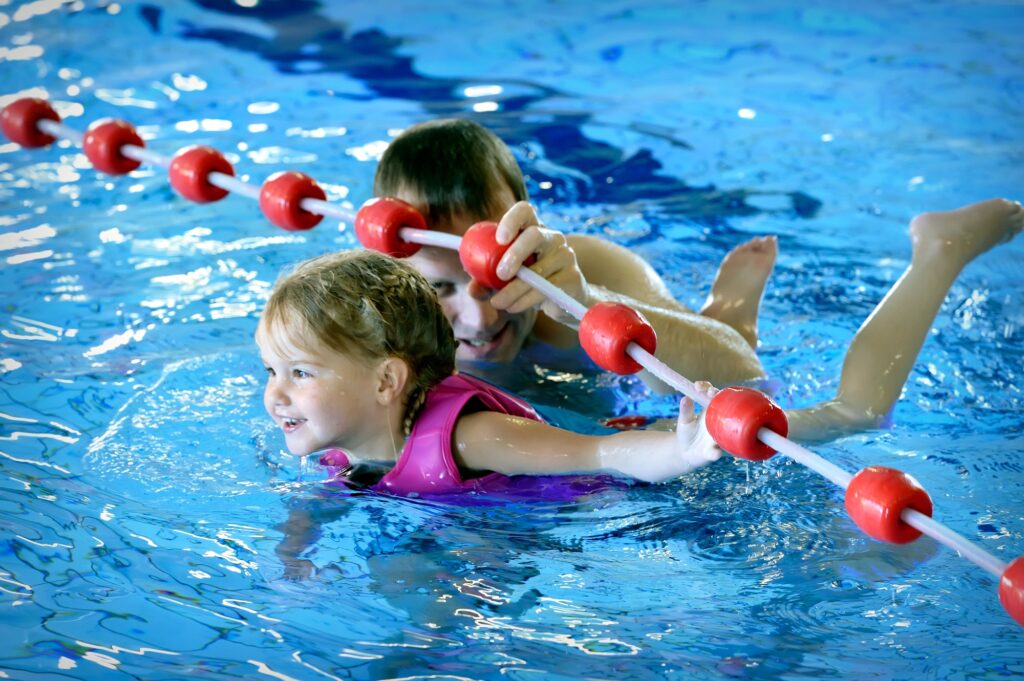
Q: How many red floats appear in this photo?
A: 10